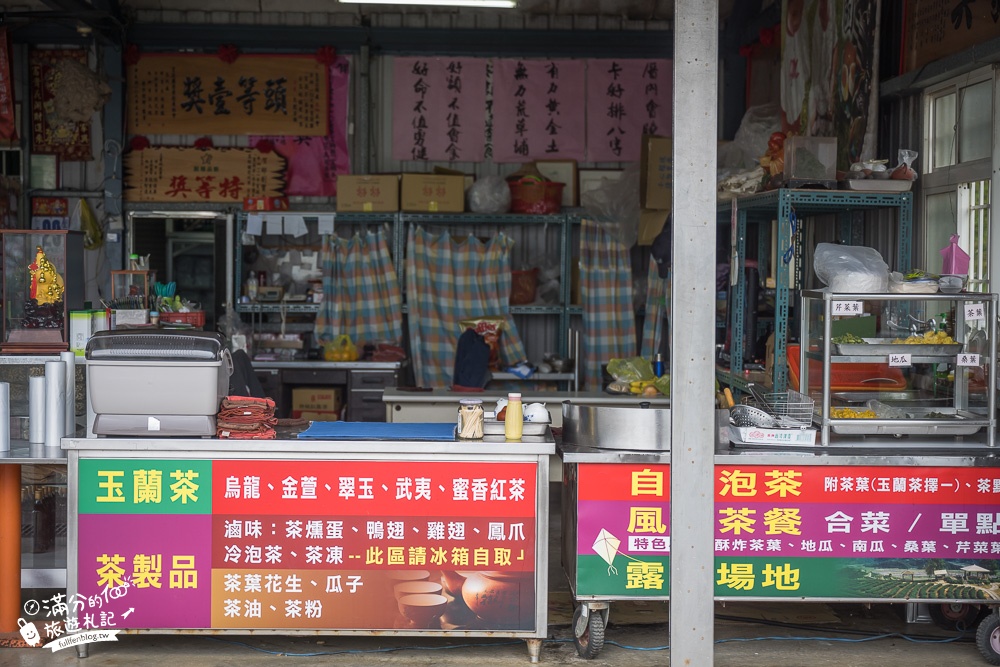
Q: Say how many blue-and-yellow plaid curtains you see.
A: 4